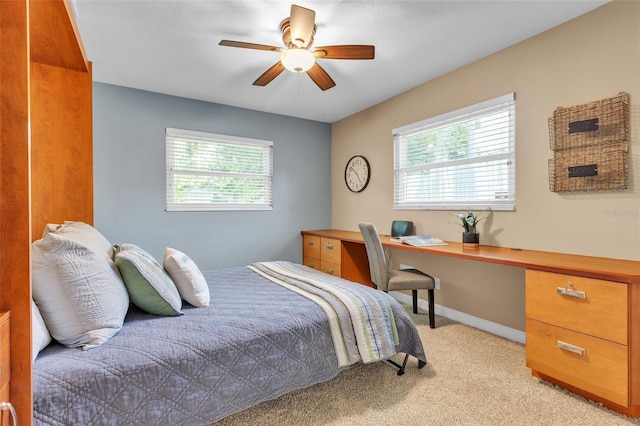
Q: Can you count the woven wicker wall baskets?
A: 2